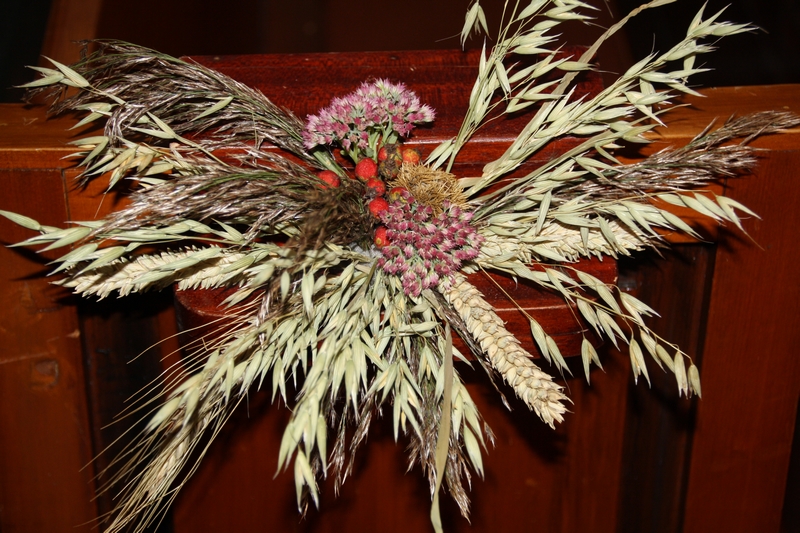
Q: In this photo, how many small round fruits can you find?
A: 9